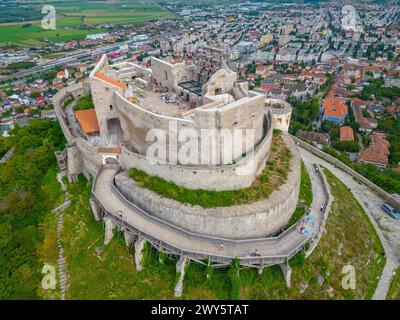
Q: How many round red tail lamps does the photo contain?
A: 0